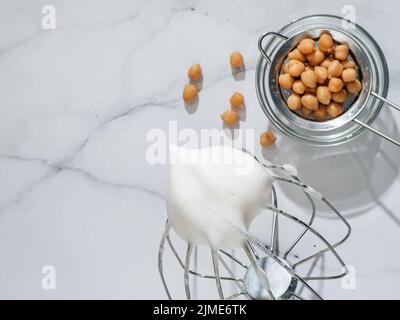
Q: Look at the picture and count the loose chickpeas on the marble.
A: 6